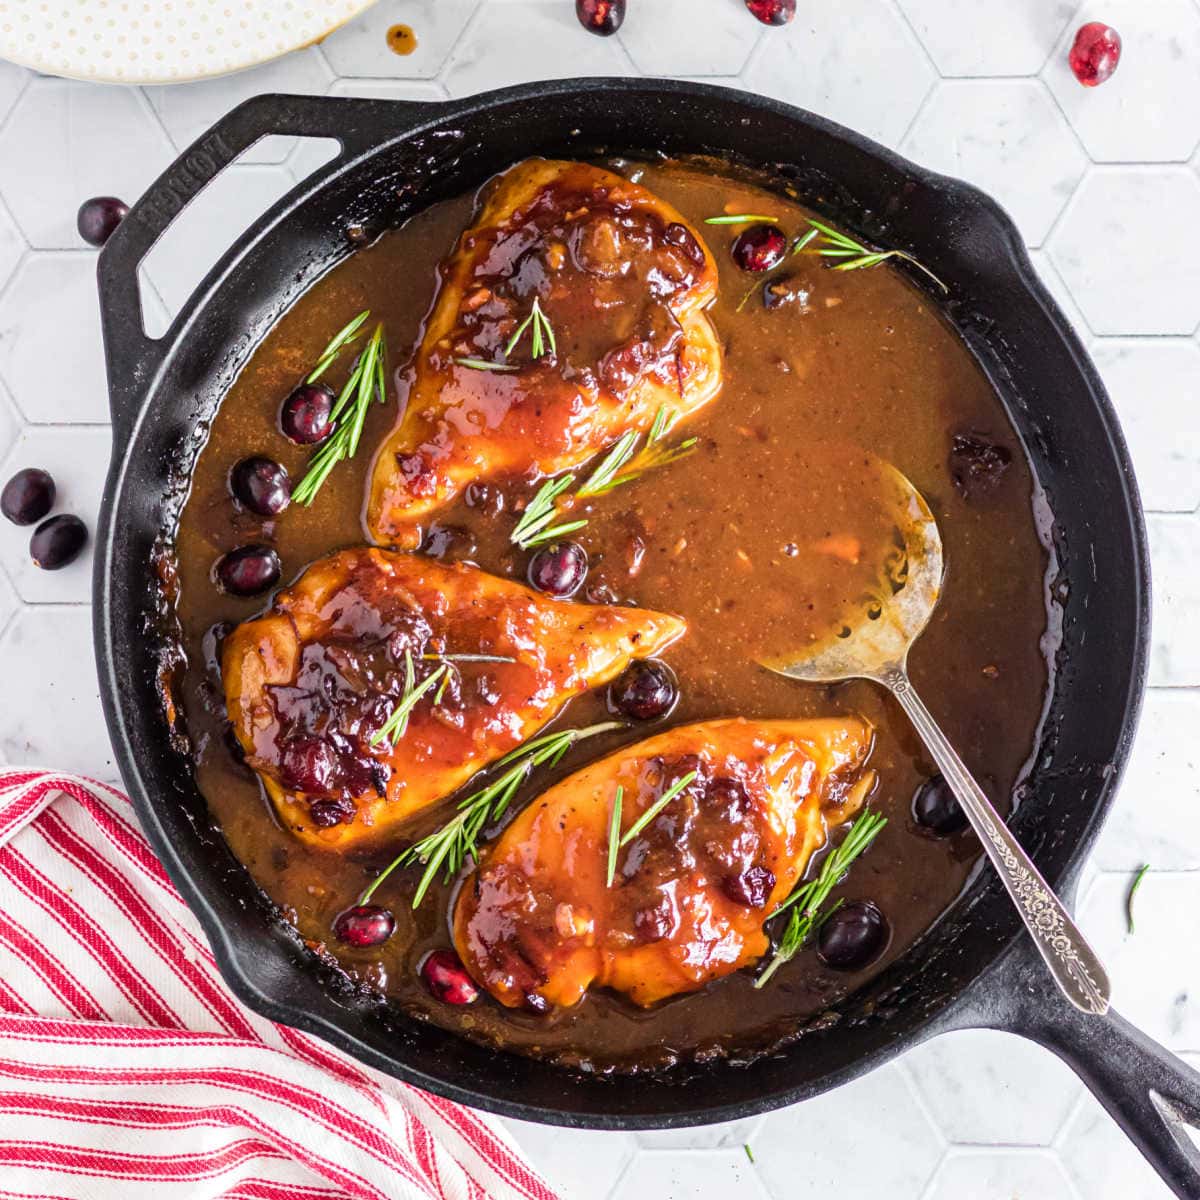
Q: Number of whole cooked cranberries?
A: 10